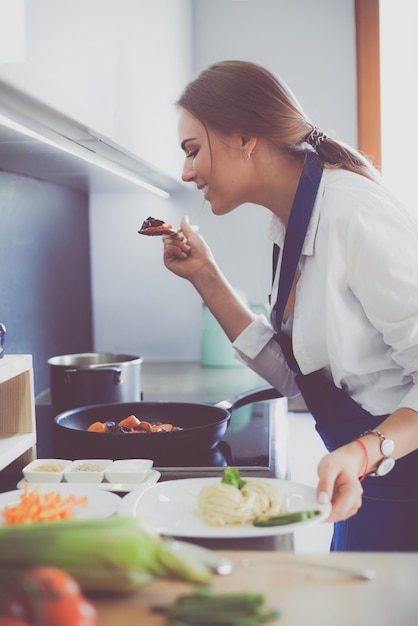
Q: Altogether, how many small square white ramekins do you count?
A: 3